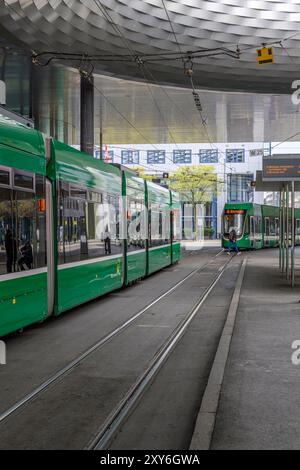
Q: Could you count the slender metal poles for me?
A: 4